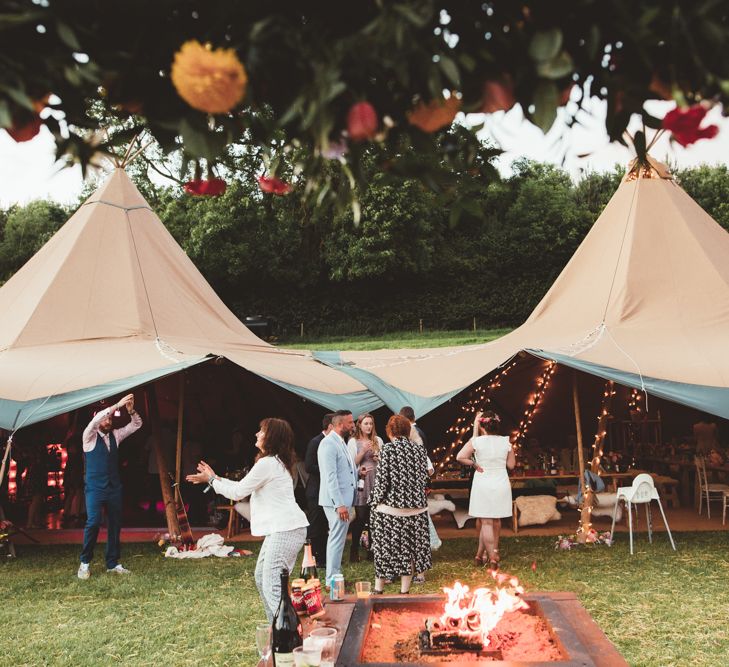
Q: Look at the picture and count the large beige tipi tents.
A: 2